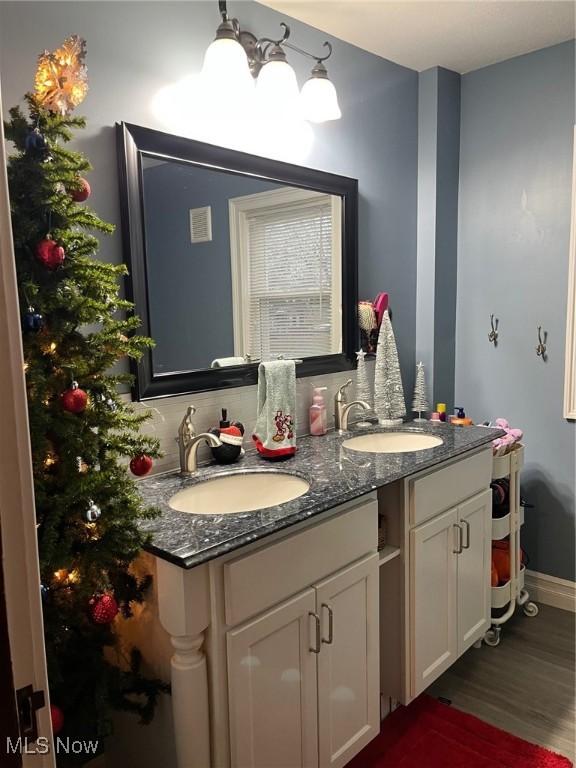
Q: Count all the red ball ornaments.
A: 6